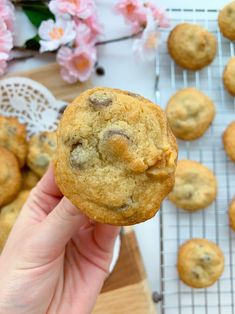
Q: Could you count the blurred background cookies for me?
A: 13